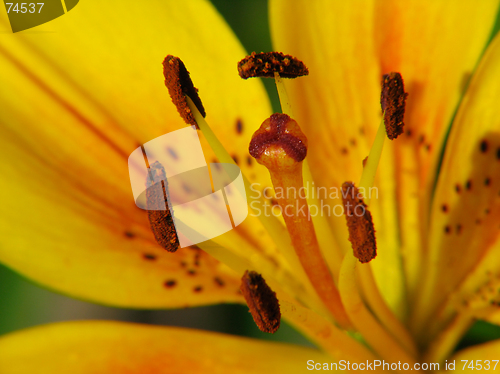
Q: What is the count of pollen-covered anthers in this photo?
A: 6